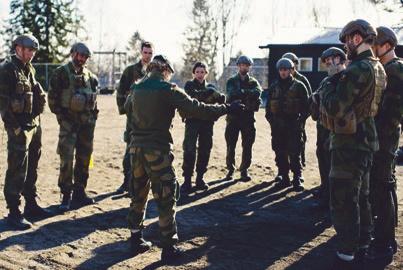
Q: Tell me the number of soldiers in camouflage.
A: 11